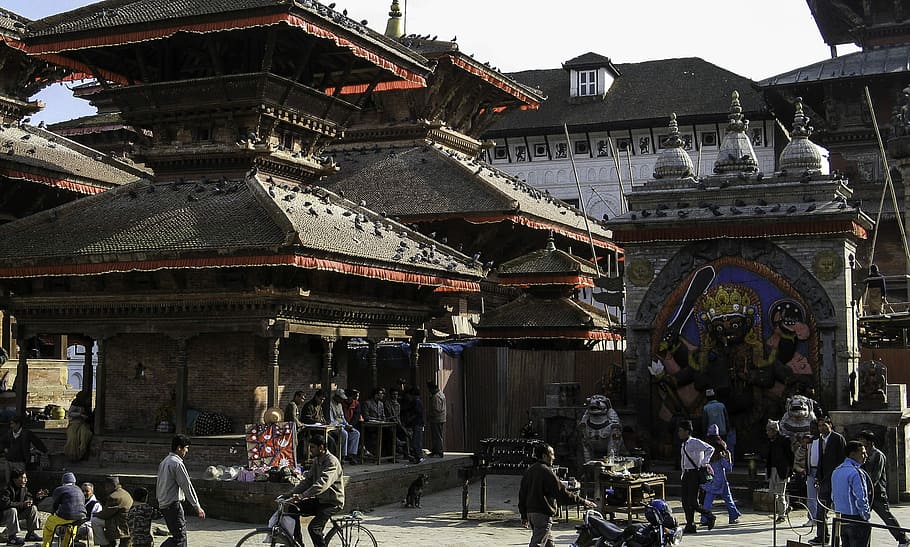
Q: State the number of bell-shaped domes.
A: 3